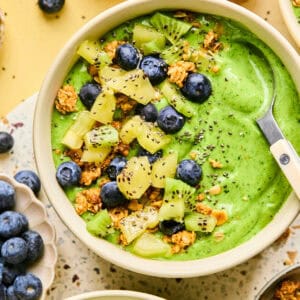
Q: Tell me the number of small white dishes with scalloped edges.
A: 1